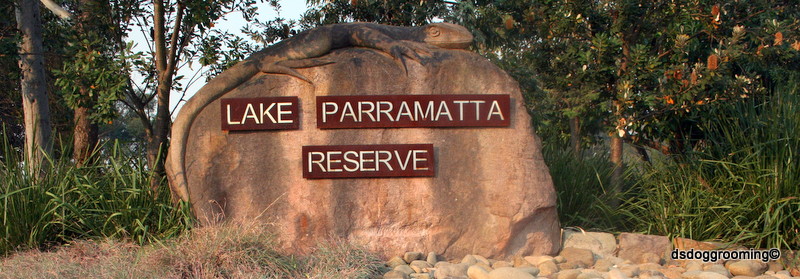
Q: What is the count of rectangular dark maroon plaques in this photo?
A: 3